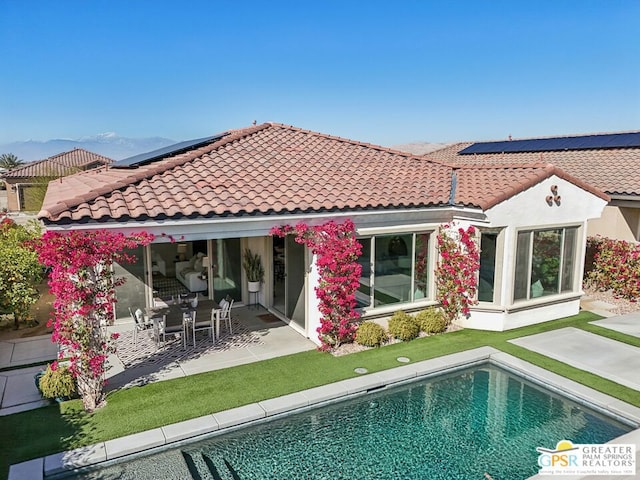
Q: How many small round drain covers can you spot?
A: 2